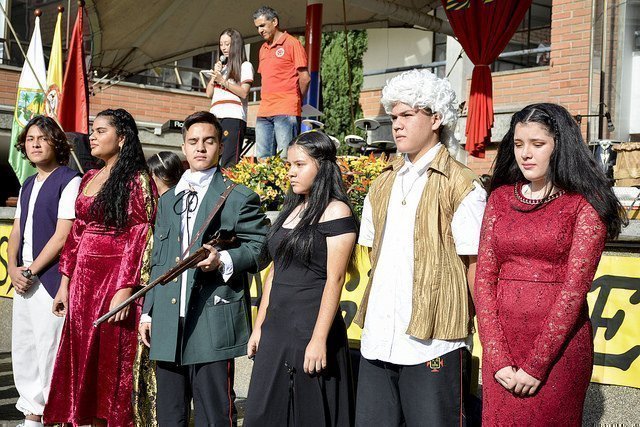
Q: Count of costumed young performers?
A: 6